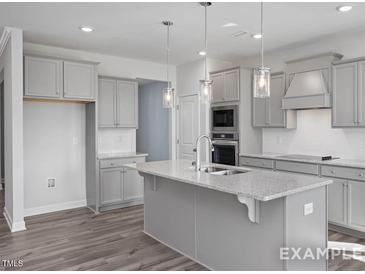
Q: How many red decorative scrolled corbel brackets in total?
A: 0